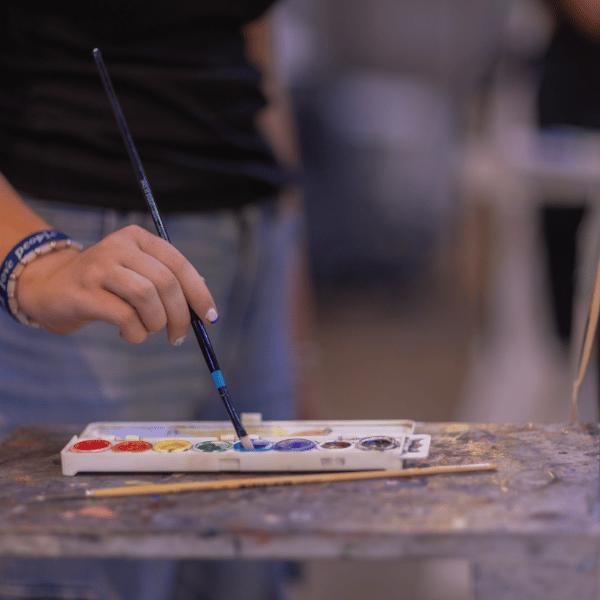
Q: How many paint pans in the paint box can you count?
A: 8